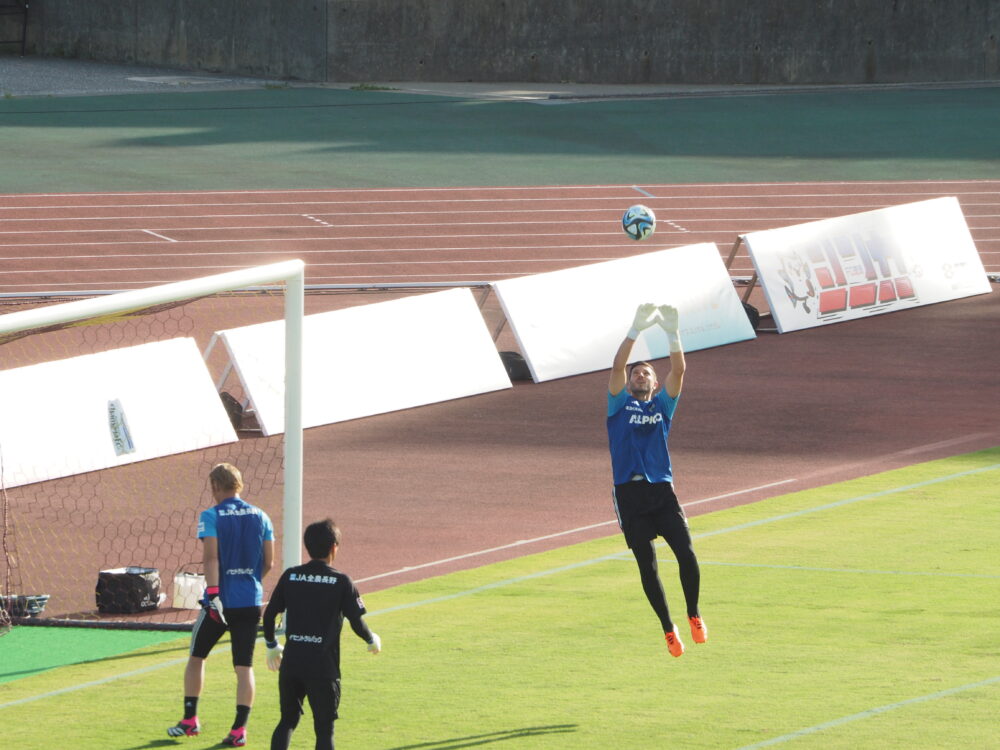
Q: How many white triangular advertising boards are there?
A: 4